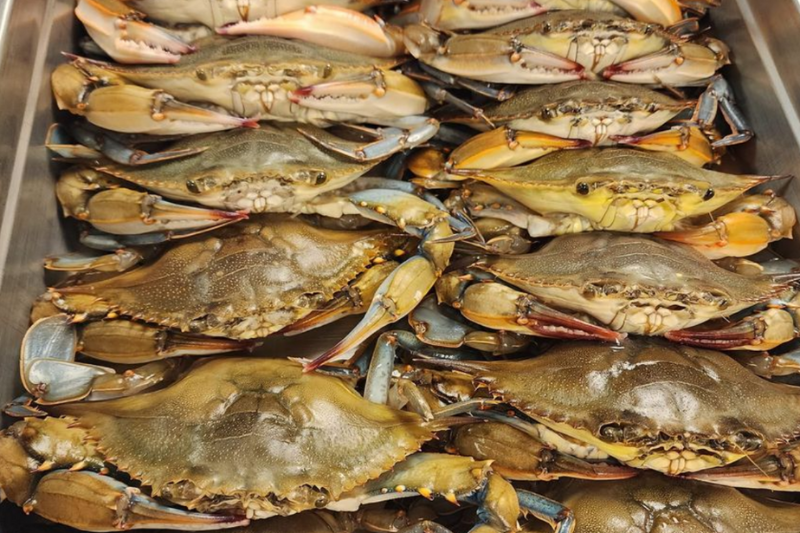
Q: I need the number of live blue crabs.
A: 12